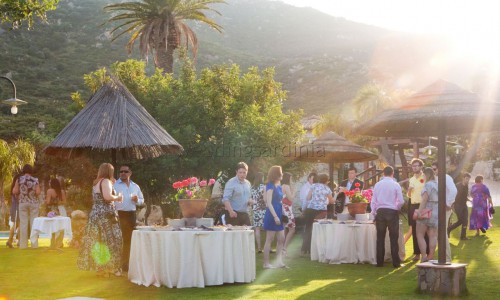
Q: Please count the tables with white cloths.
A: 3